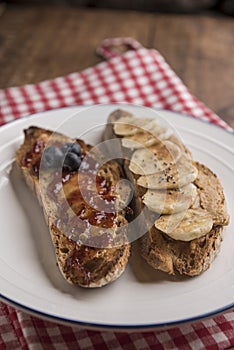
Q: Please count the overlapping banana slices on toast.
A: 6